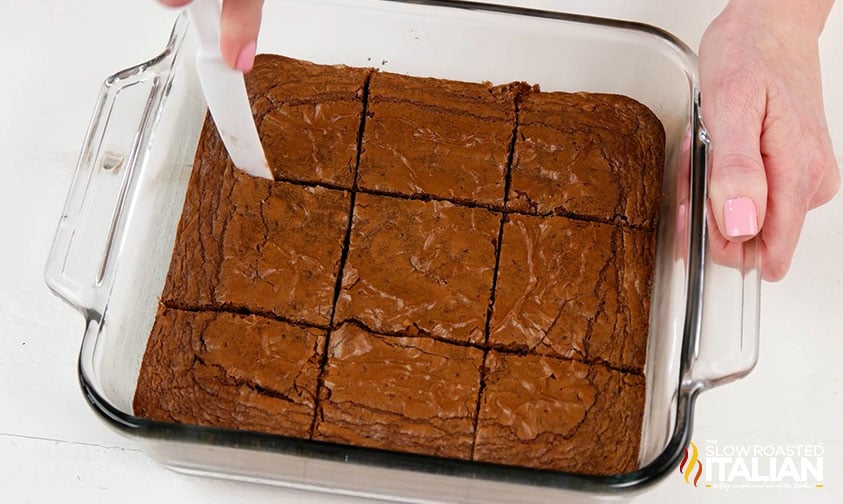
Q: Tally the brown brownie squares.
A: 9